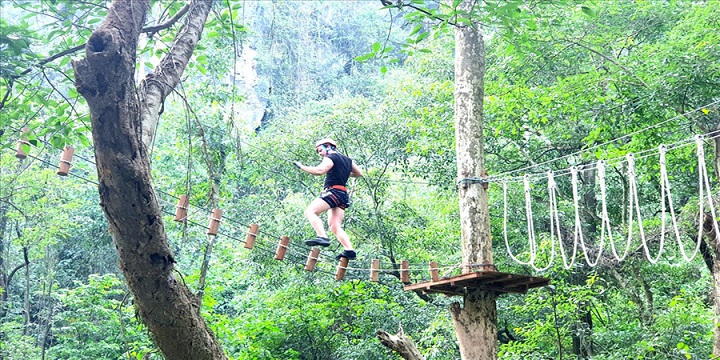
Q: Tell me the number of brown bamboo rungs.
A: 11